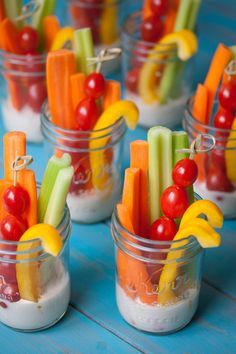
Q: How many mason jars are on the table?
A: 7